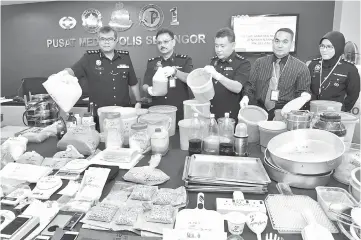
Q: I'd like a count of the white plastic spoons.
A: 1